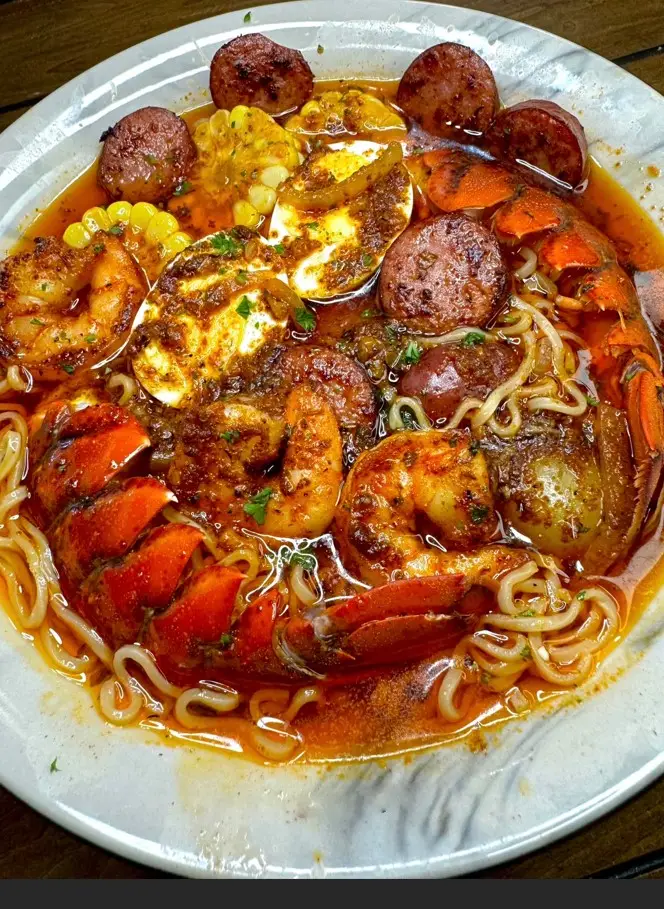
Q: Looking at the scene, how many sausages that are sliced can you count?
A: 6